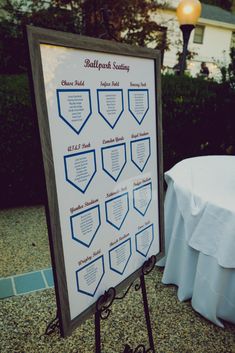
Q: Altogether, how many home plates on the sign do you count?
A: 12